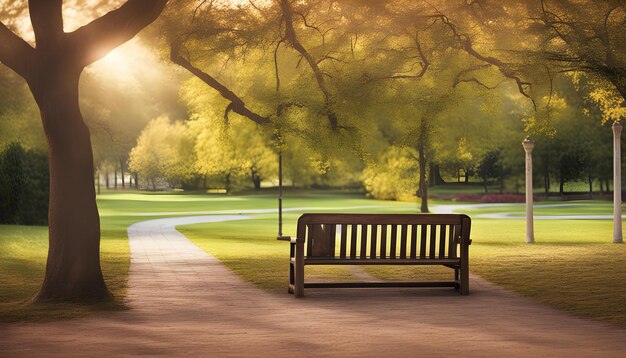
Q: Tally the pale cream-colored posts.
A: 2